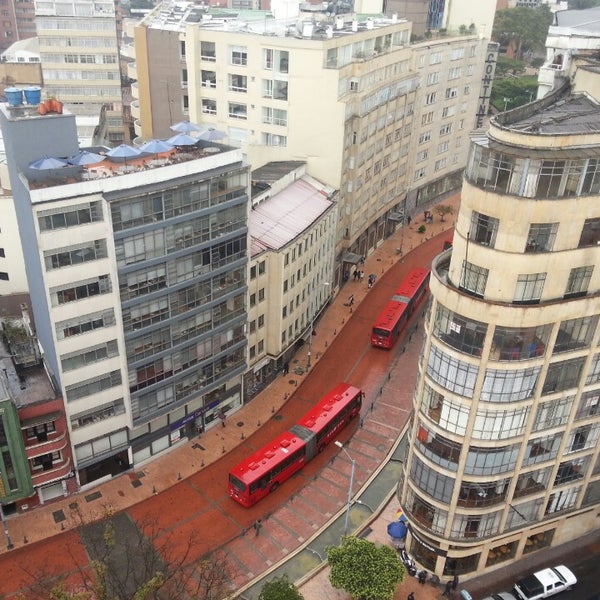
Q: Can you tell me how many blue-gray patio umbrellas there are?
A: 7